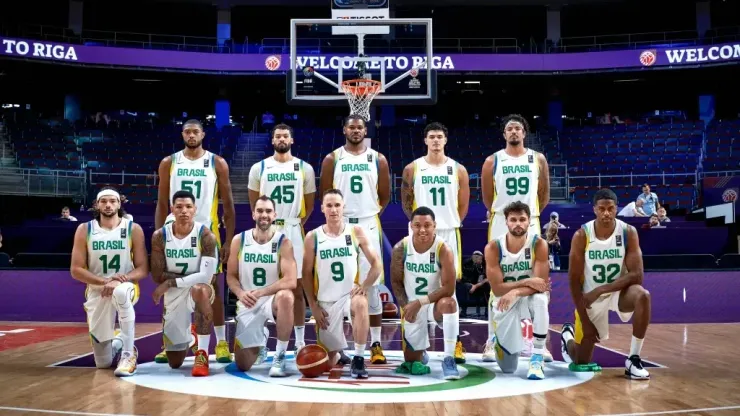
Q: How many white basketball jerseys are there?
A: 12